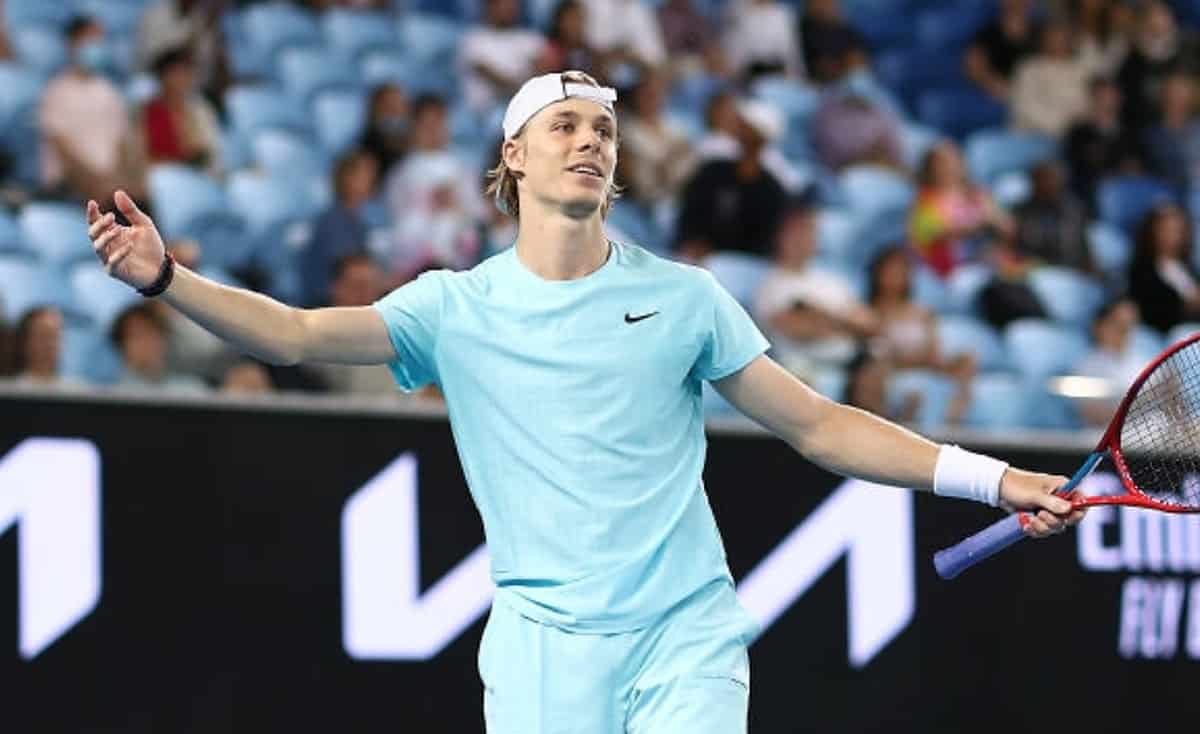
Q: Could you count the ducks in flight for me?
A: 0